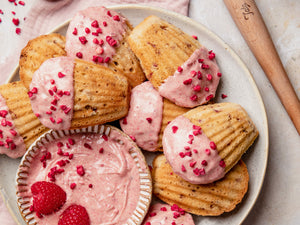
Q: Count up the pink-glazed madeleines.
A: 7